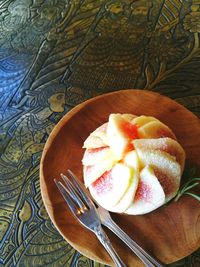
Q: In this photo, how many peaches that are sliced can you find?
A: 1